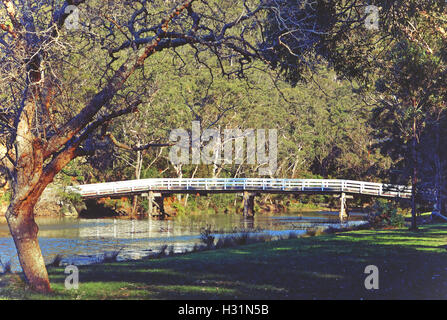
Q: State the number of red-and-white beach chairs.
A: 0